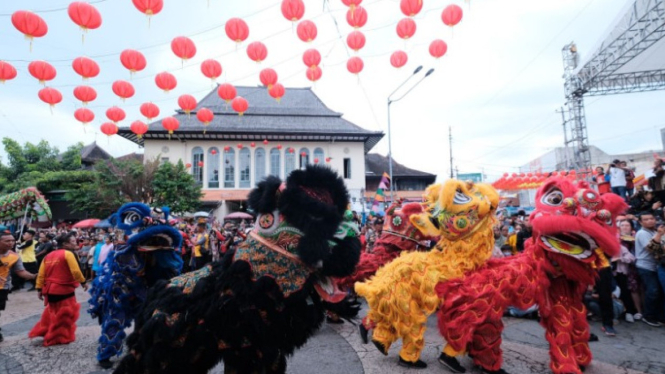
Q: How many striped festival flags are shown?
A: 1